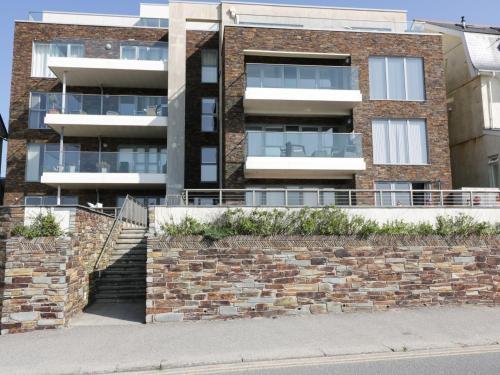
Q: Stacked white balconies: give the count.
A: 5